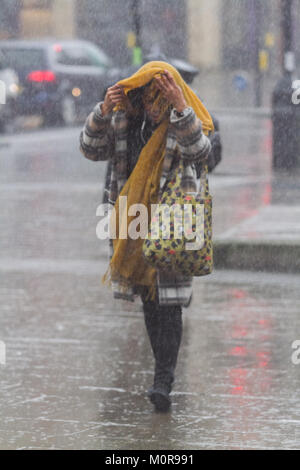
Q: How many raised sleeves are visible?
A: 2